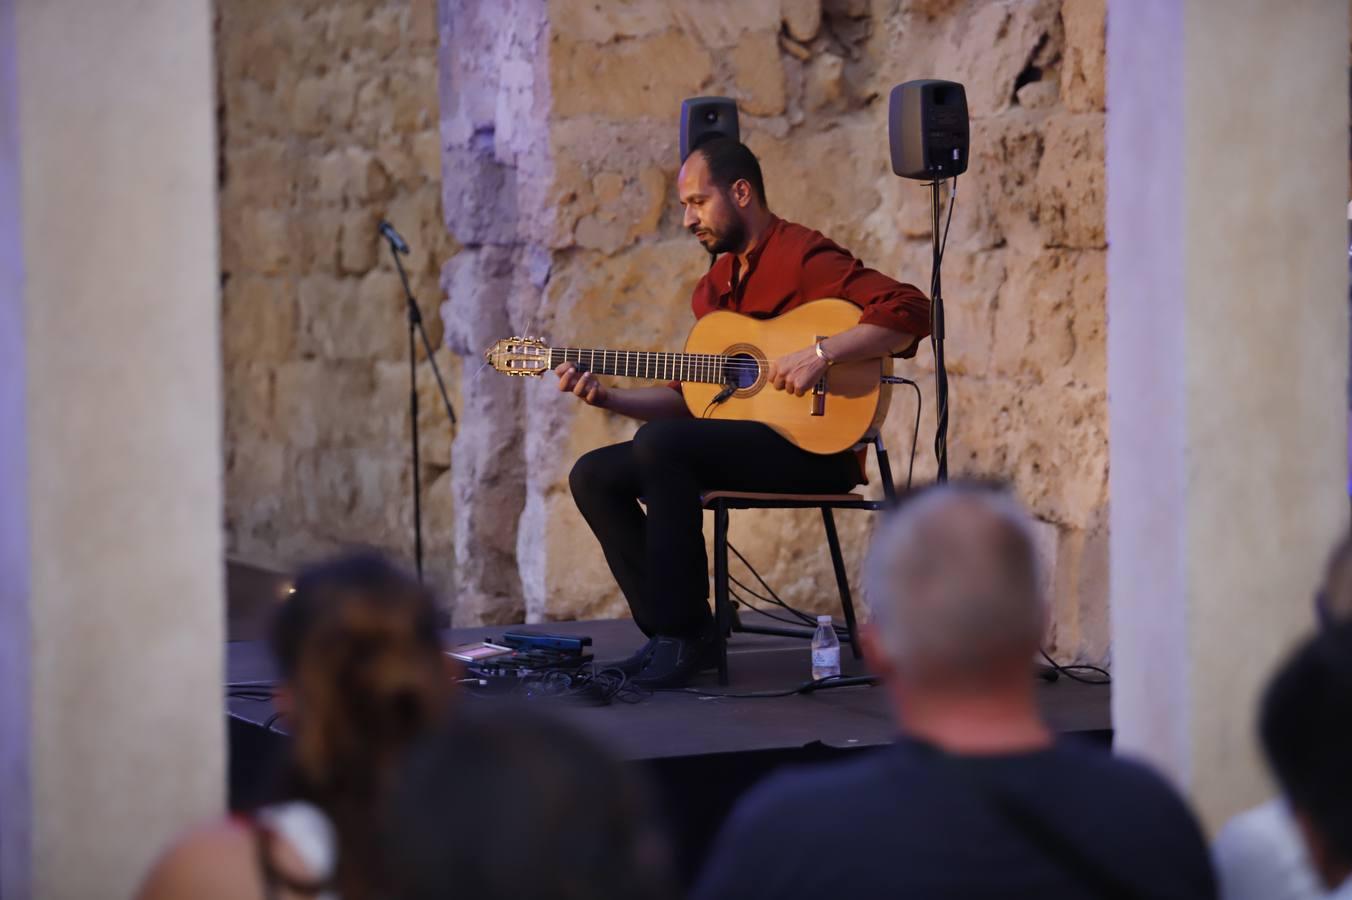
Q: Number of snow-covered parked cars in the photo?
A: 0